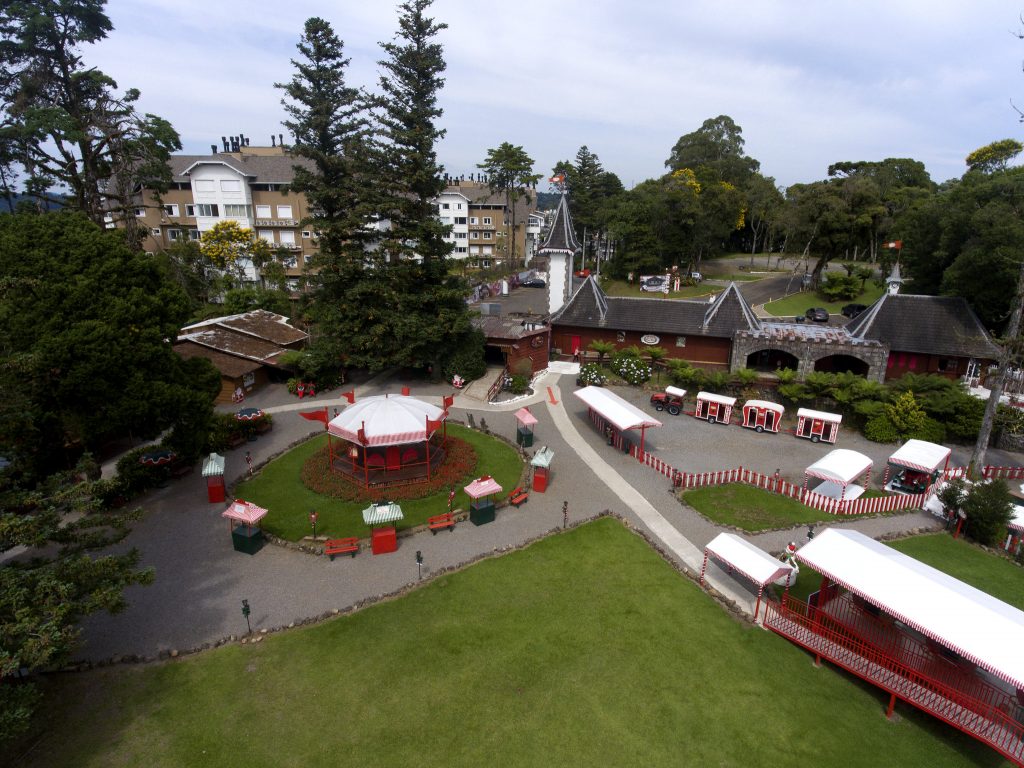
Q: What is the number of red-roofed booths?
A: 3